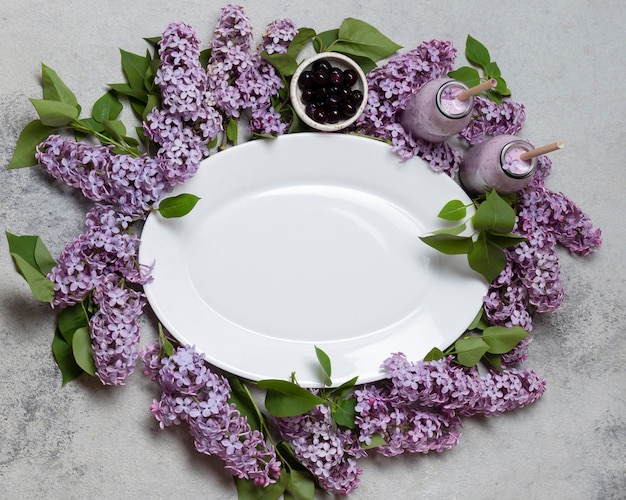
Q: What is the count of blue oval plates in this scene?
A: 0